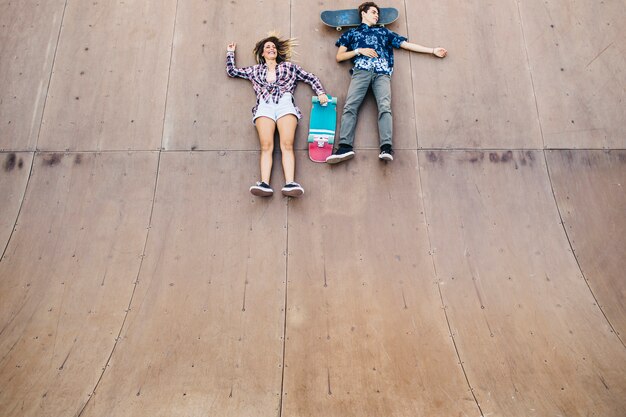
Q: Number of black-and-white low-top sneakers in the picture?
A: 4